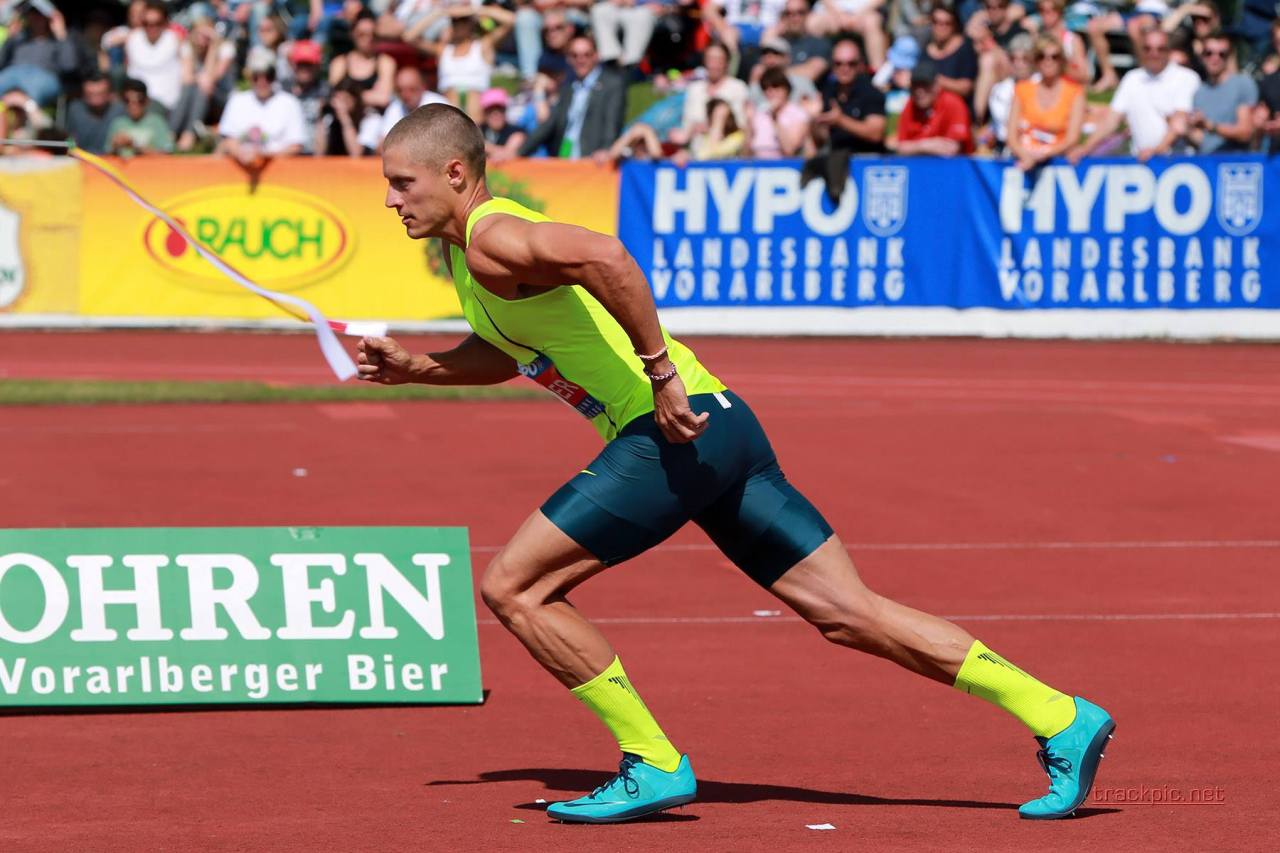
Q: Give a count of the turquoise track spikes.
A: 2